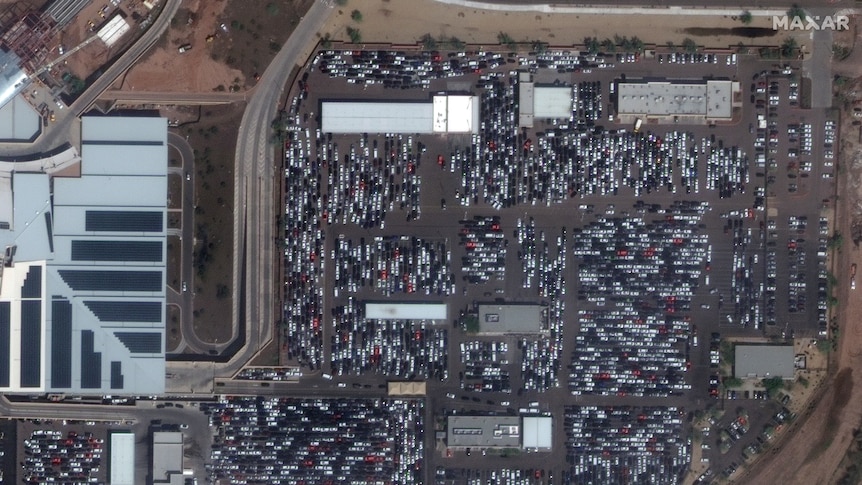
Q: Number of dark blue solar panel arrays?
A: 11